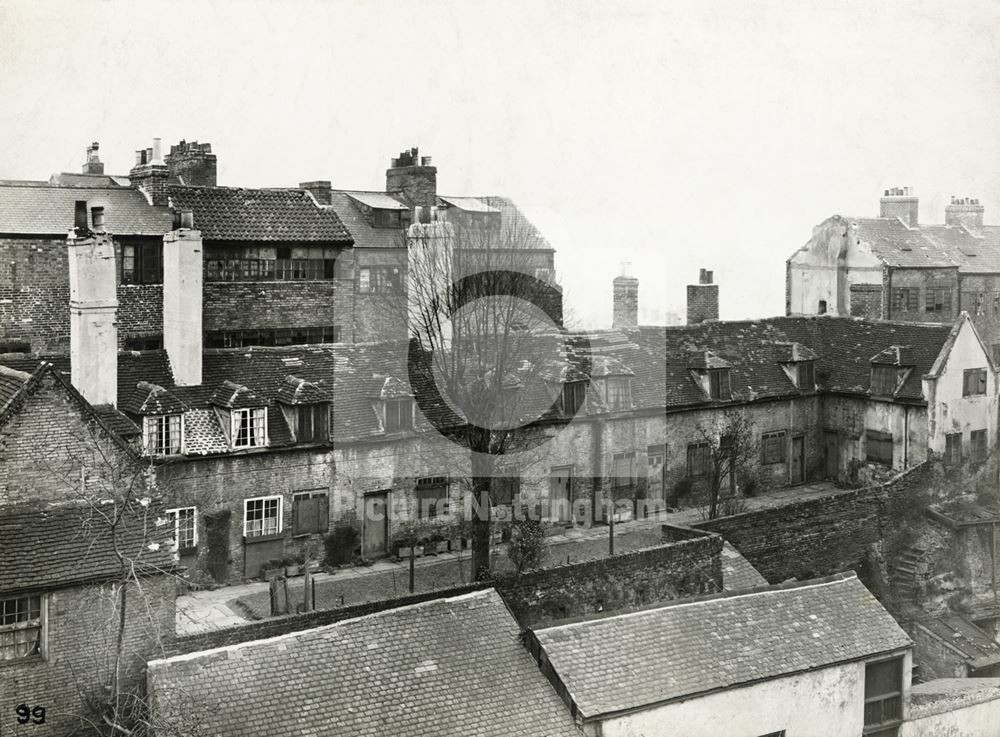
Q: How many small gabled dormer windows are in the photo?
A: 10